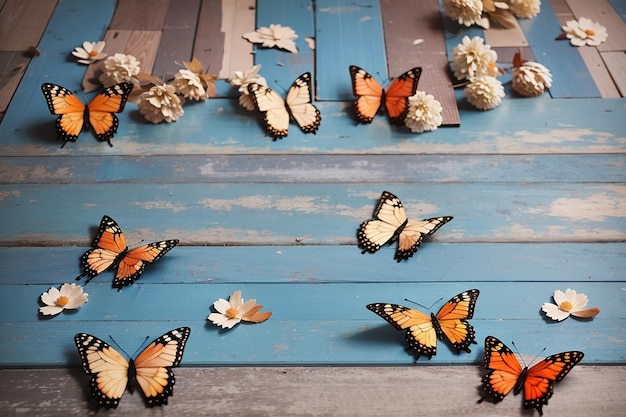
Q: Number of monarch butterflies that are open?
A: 8